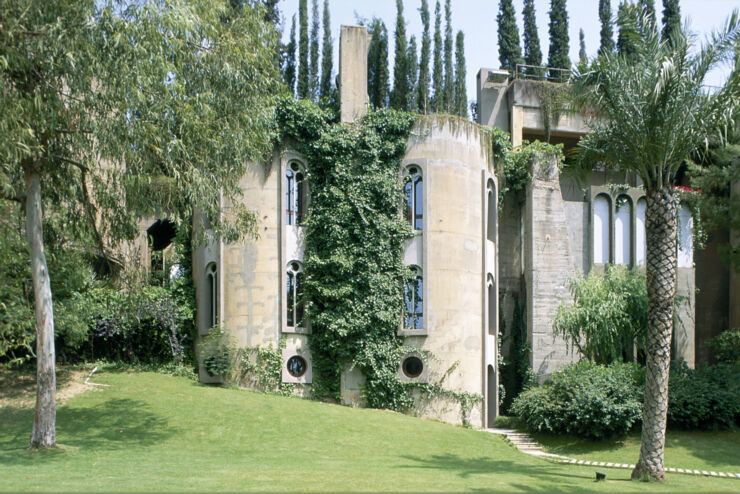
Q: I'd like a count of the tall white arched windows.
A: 4